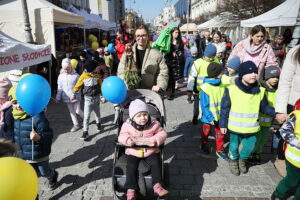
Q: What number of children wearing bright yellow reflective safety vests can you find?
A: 6